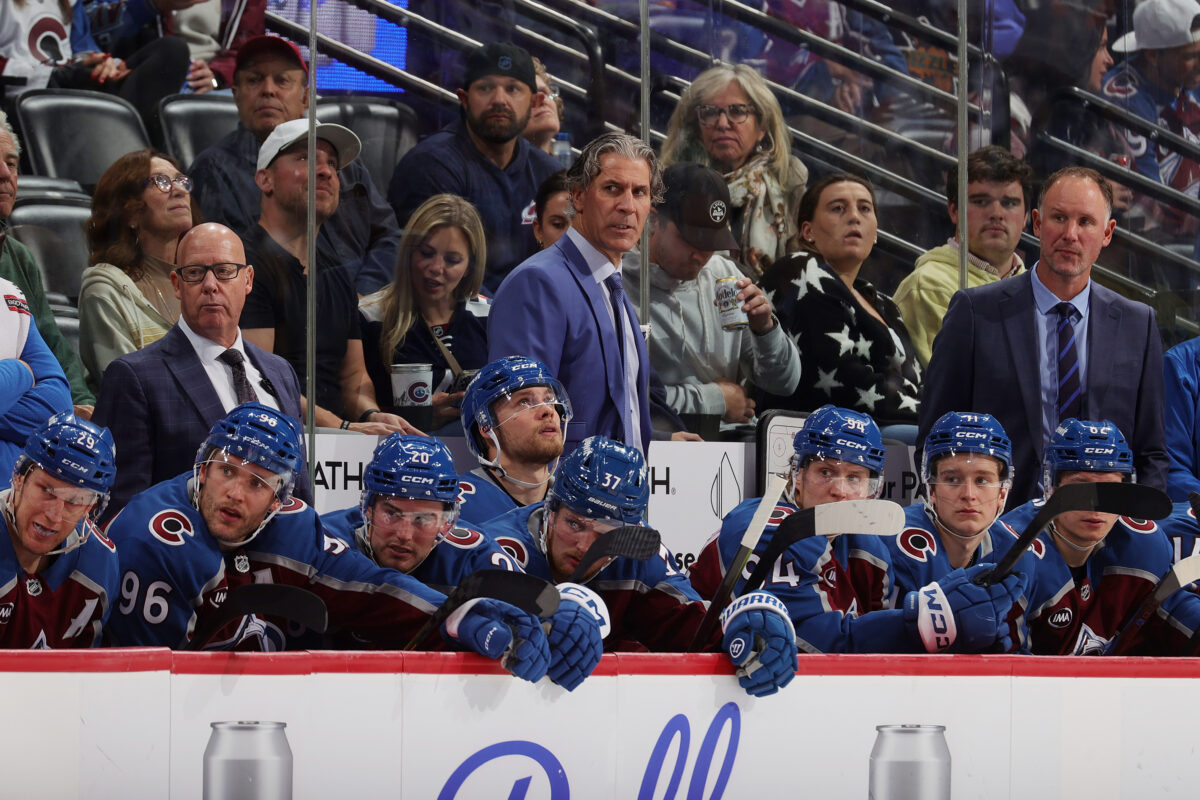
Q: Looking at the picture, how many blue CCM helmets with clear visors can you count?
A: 7